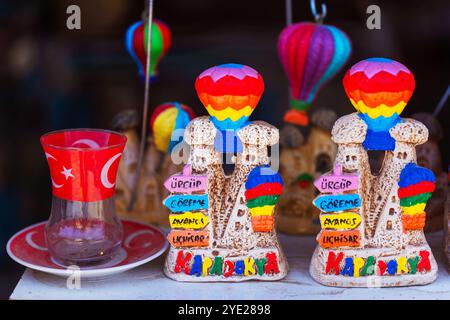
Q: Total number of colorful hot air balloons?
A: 7